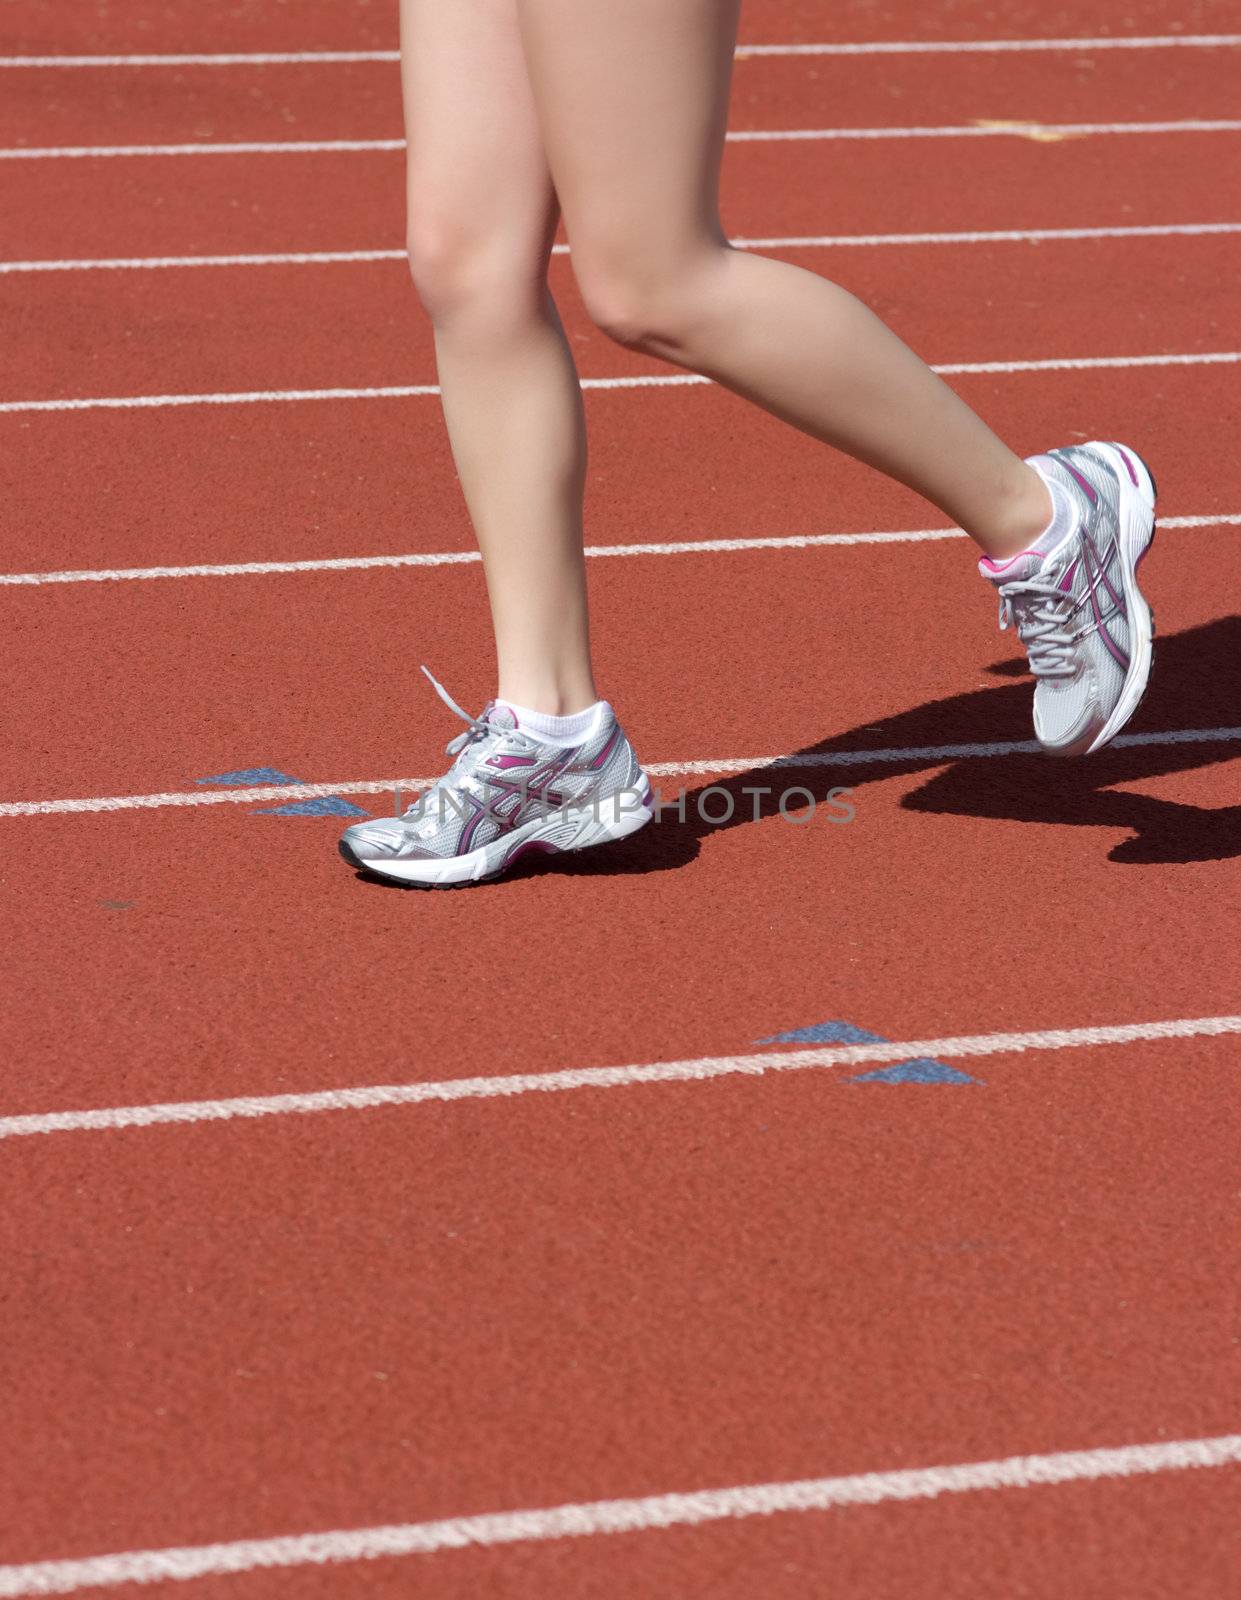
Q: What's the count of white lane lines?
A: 8